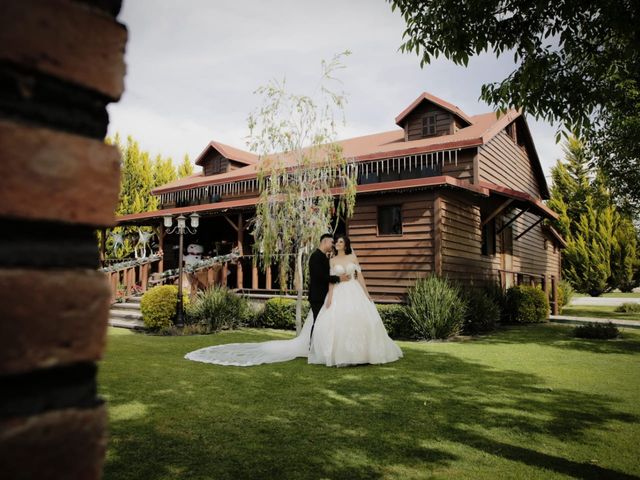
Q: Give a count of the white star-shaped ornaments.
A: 2